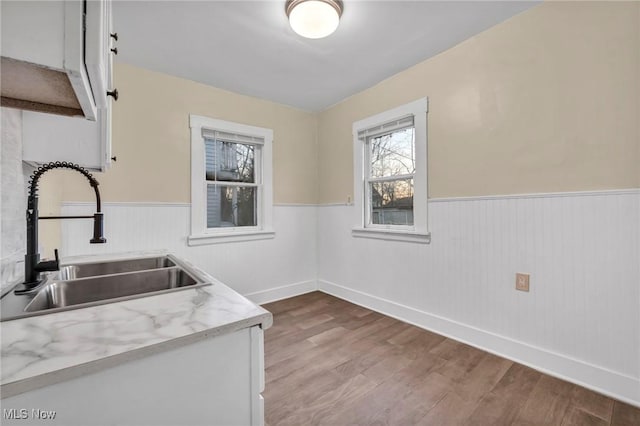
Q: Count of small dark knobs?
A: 4